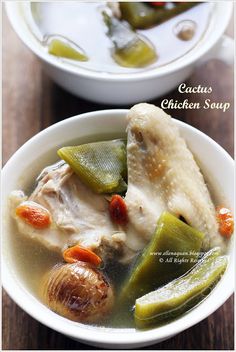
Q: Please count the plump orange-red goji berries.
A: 4